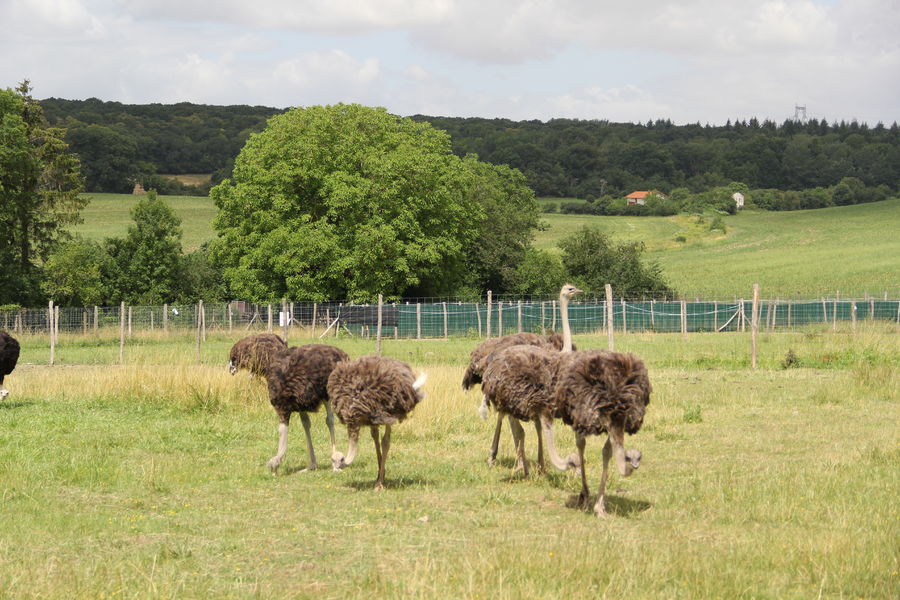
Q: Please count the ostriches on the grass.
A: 7